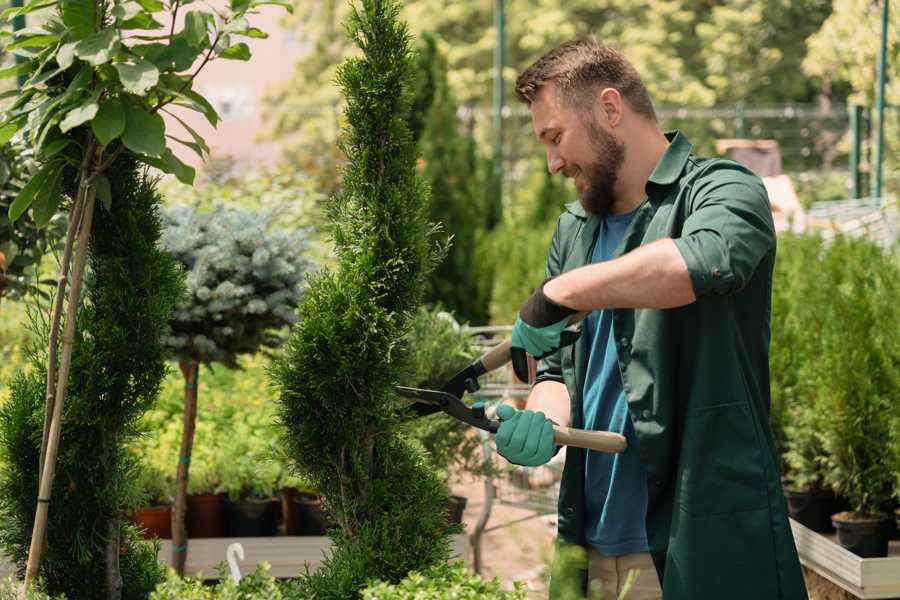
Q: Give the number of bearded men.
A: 1